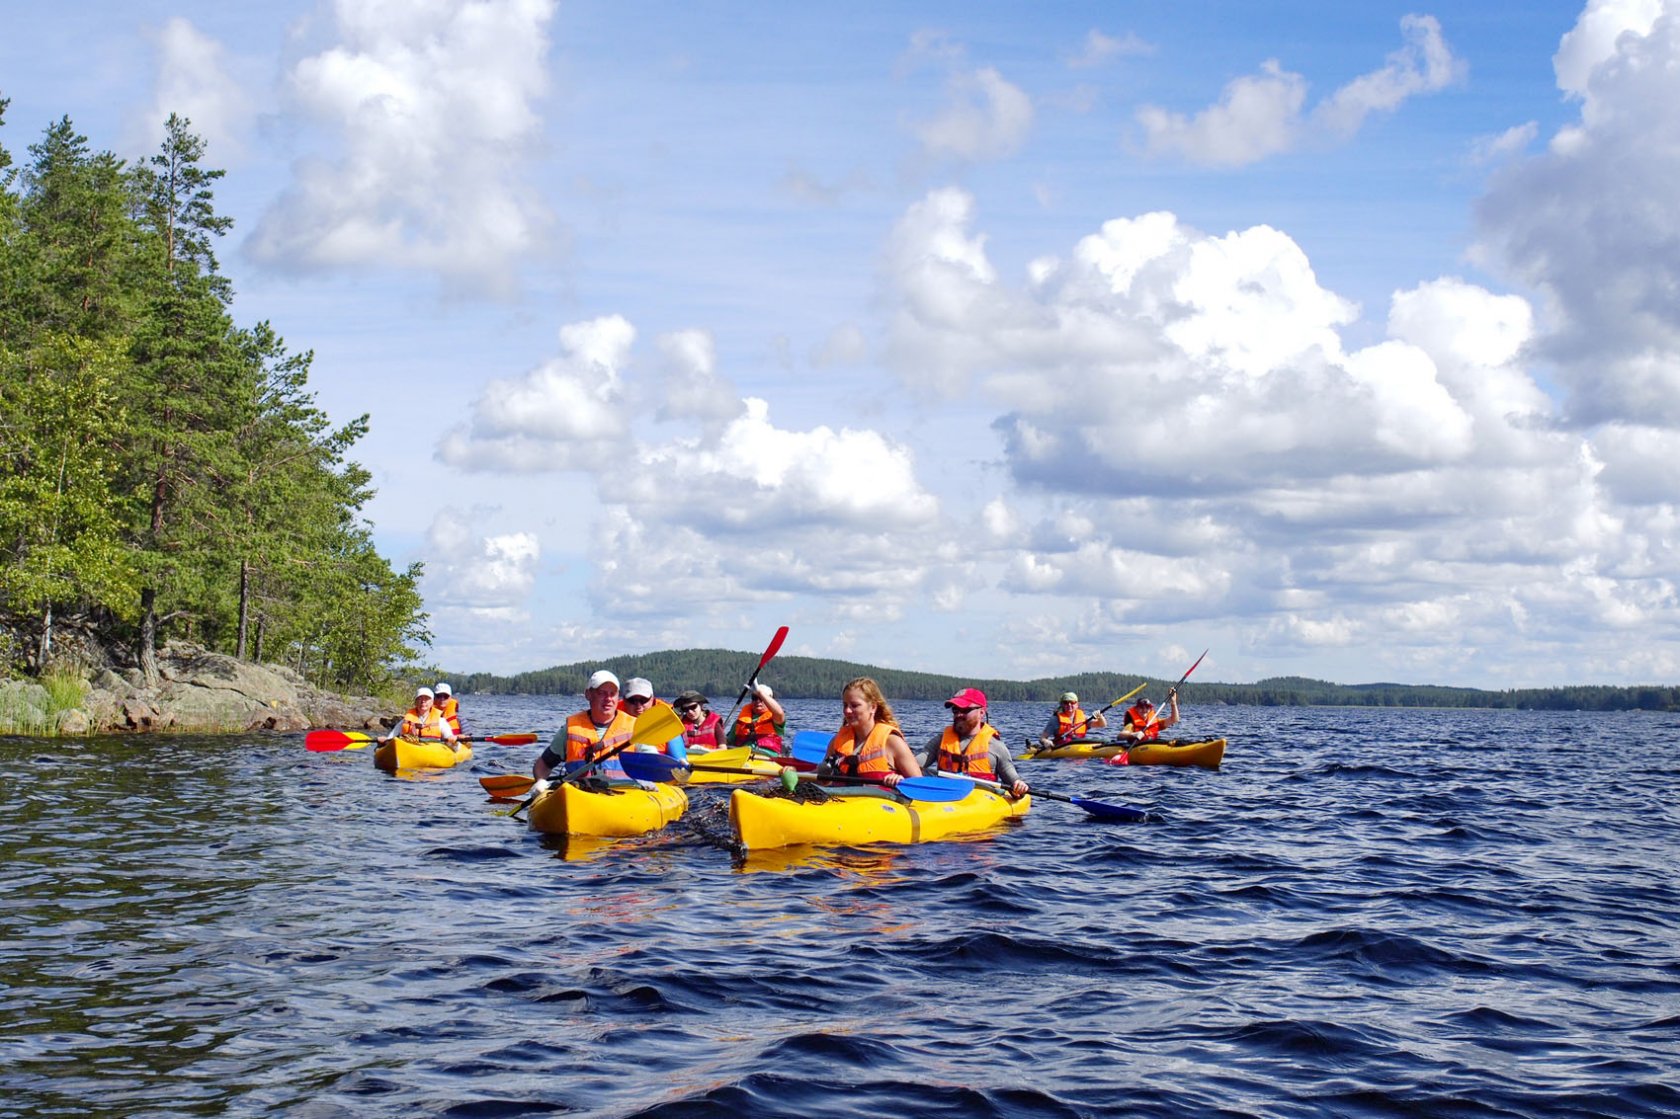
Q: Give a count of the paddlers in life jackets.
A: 10